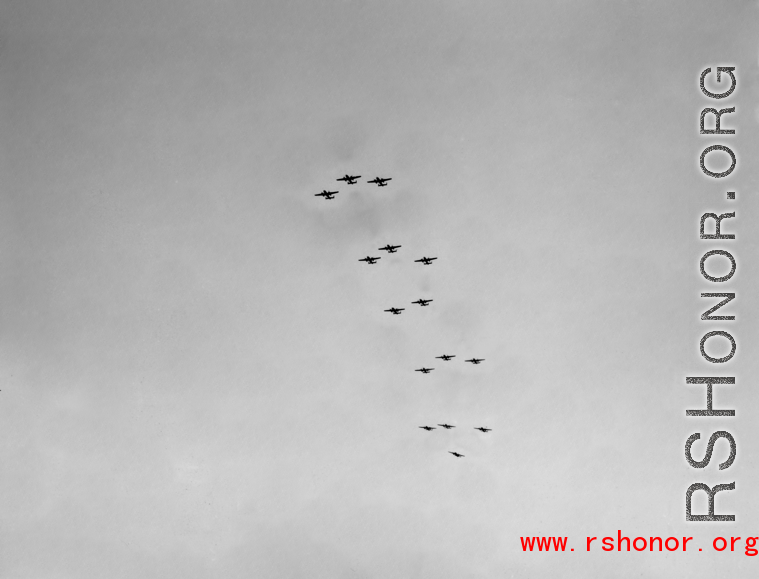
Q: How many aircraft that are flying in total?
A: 15